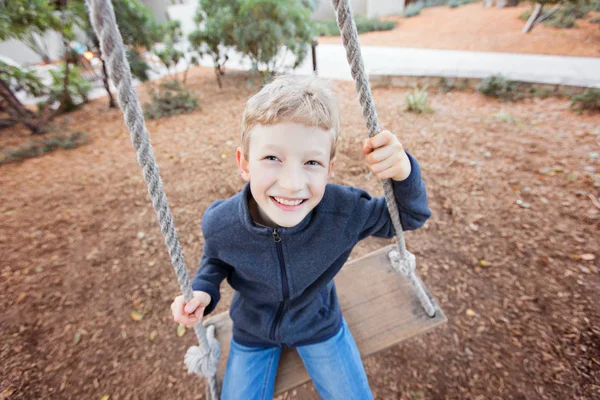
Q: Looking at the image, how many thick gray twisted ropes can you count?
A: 2